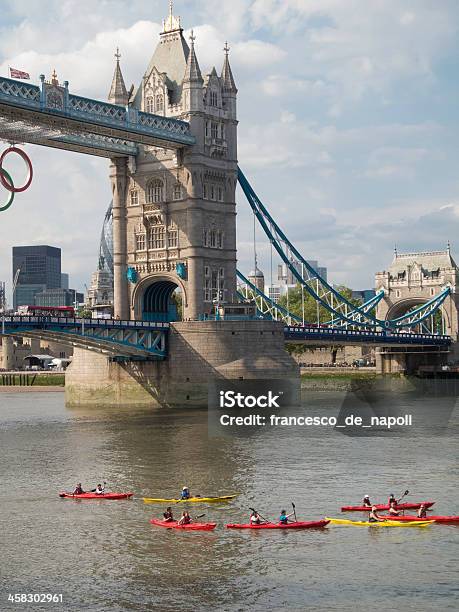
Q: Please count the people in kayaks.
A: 12